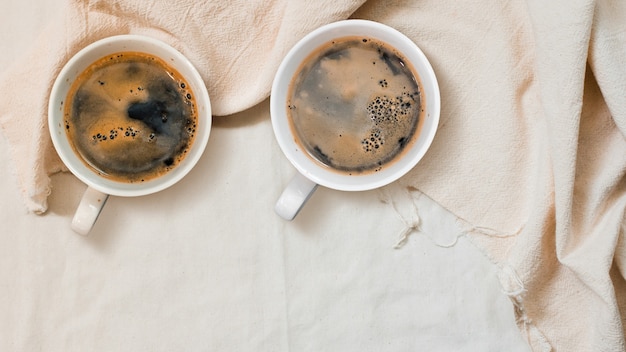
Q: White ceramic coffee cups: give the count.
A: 2